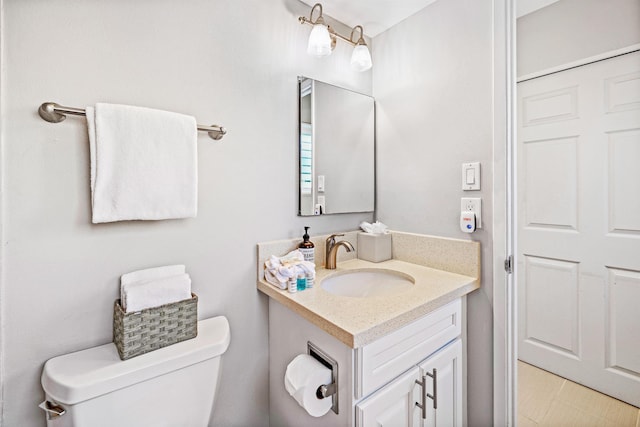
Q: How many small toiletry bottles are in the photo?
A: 3